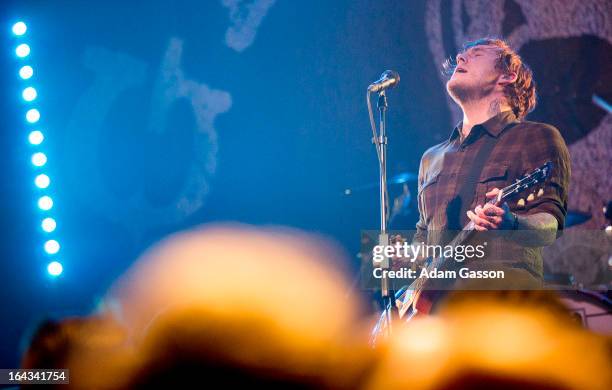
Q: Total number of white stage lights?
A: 12